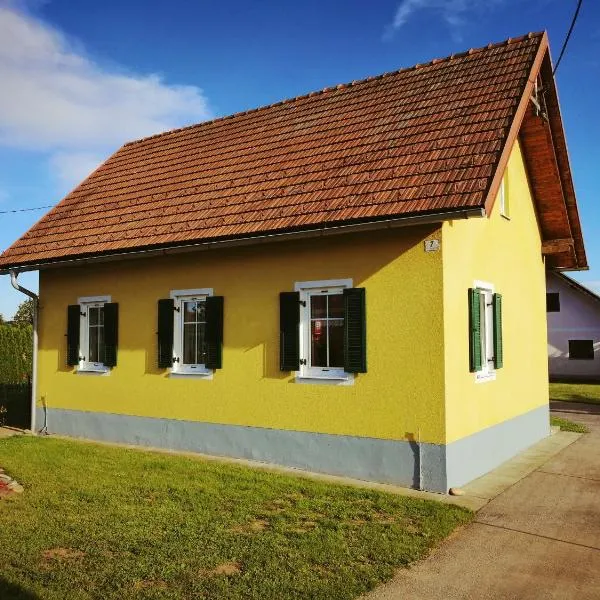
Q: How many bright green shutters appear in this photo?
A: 2